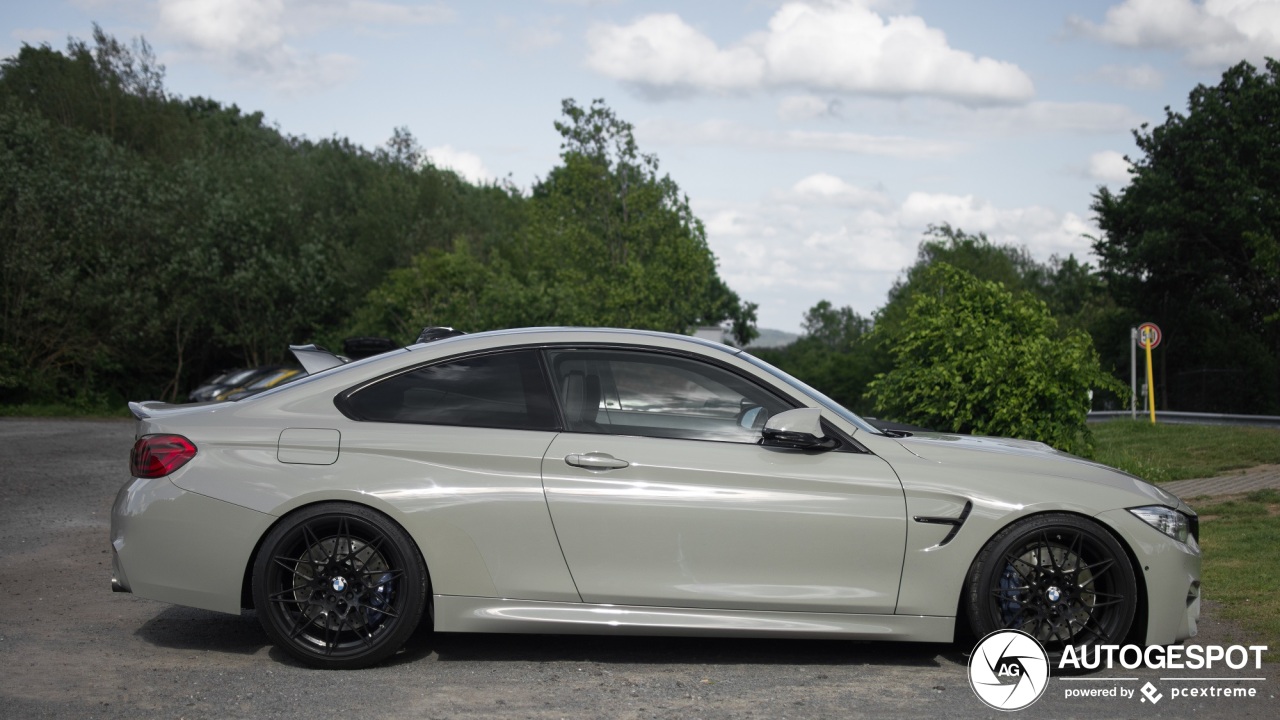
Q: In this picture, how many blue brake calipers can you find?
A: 2